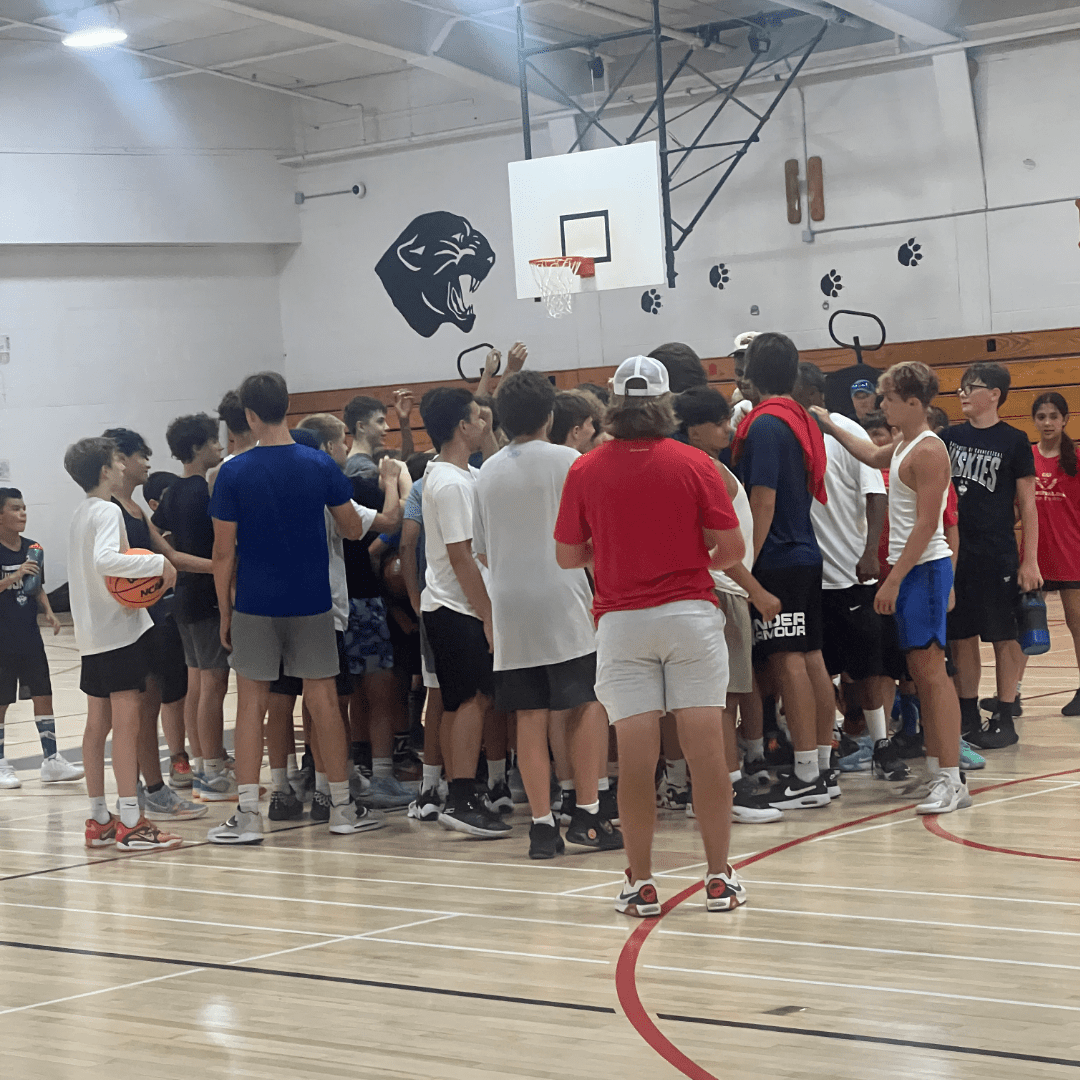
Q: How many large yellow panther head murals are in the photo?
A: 0